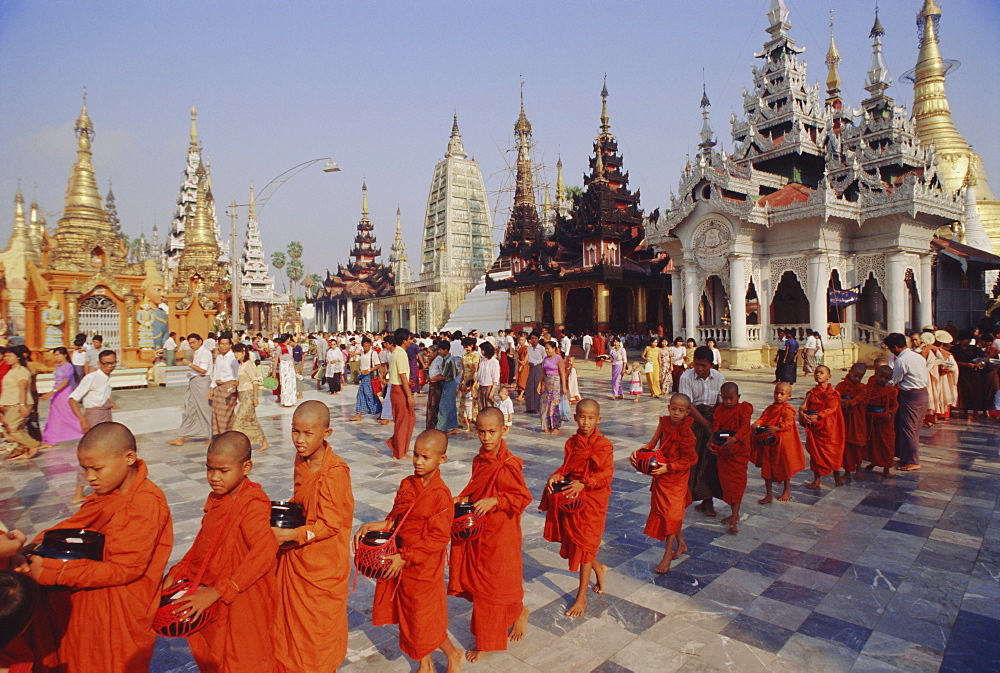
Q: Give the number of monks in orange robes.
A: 12